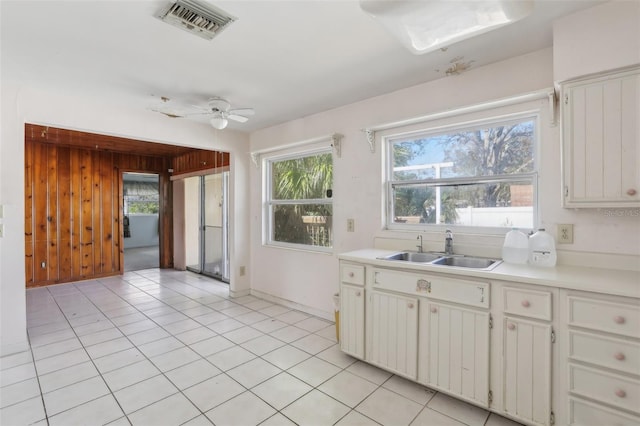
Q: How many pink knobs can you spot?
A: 10